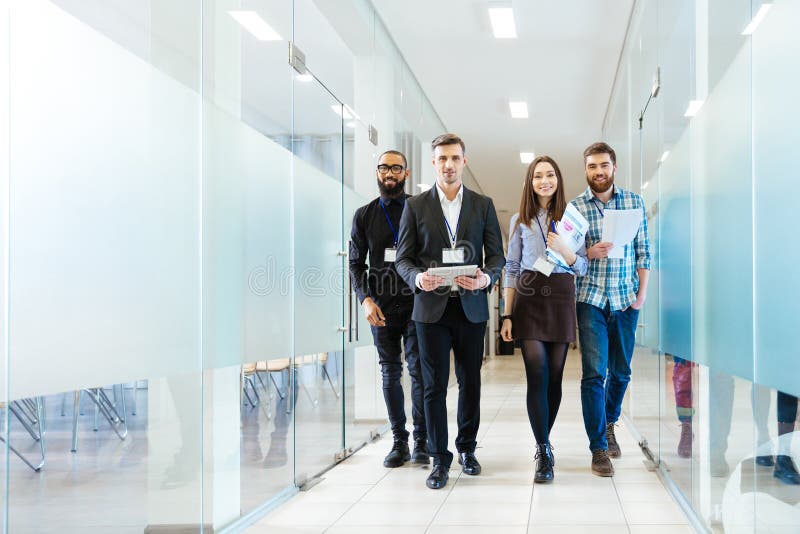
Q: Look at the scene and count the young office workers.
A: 4